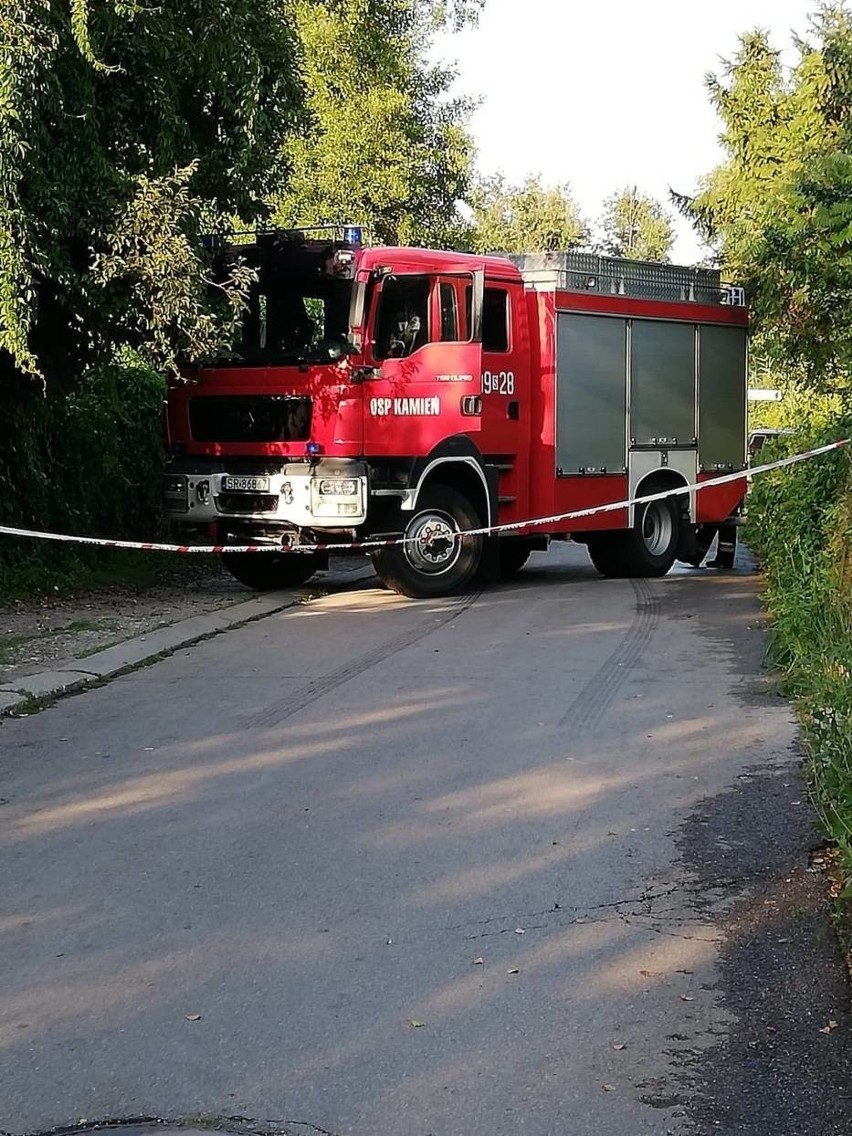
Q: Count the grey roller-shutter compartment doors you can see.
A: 3